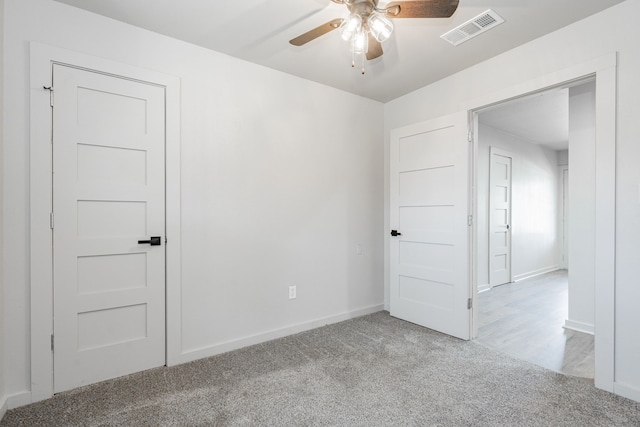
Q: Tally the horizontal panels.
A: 15